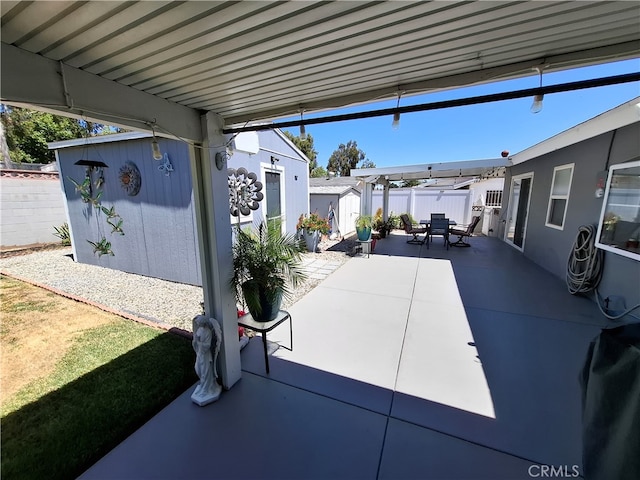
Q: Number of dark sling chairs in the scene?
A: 2